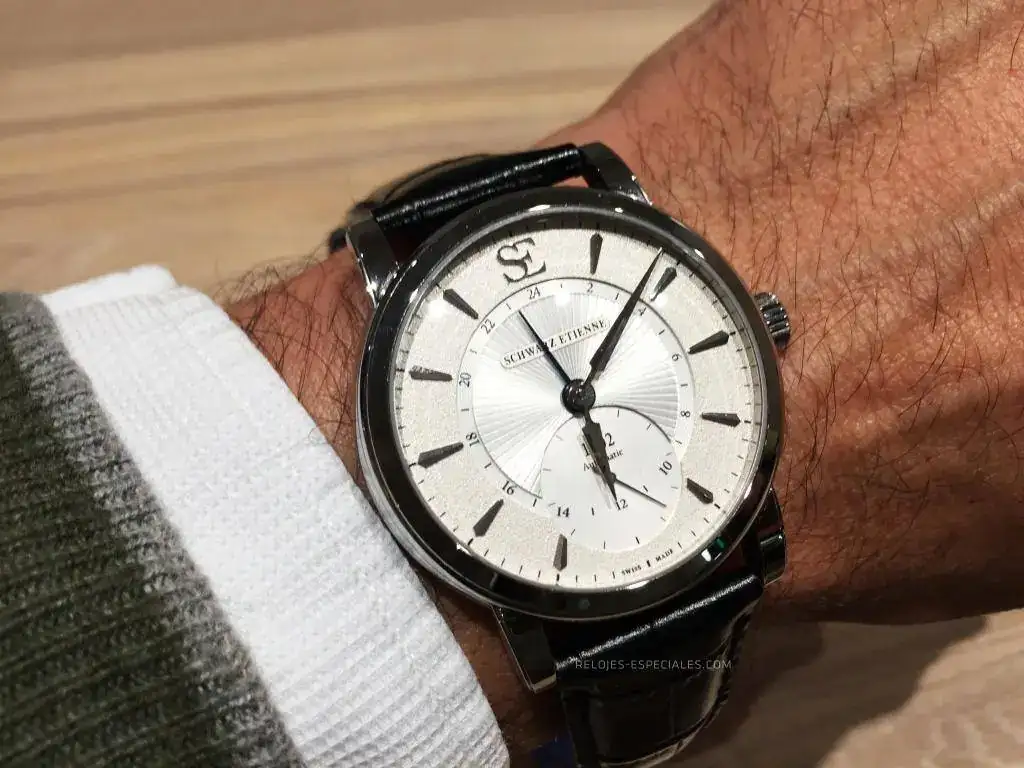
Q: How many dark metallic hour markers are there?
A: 10